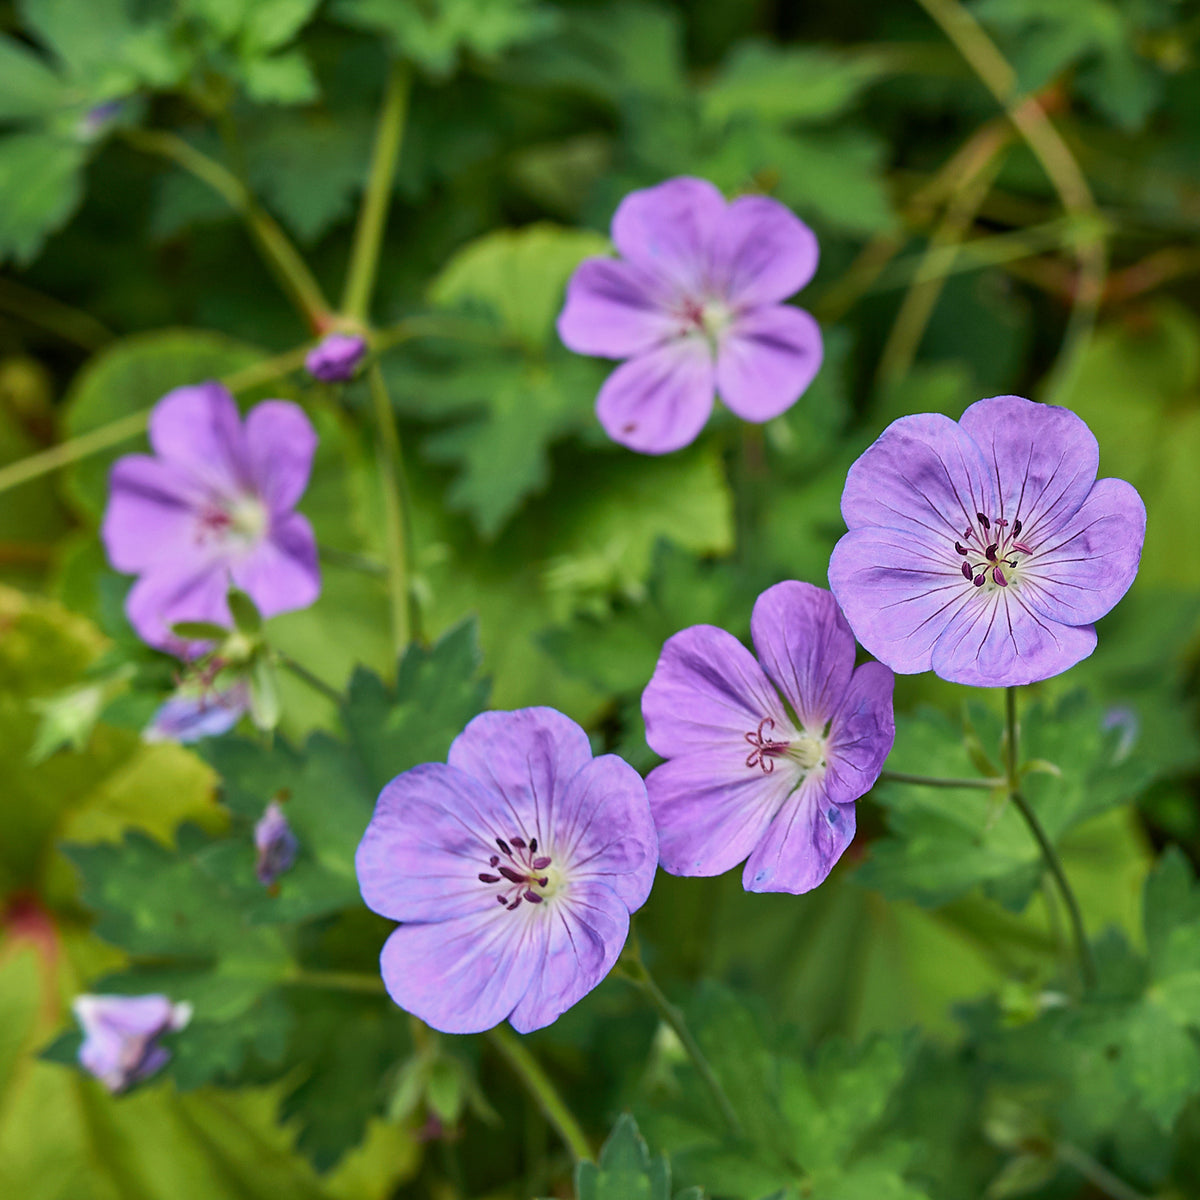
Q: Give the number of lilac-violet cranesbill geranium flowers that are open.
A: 5